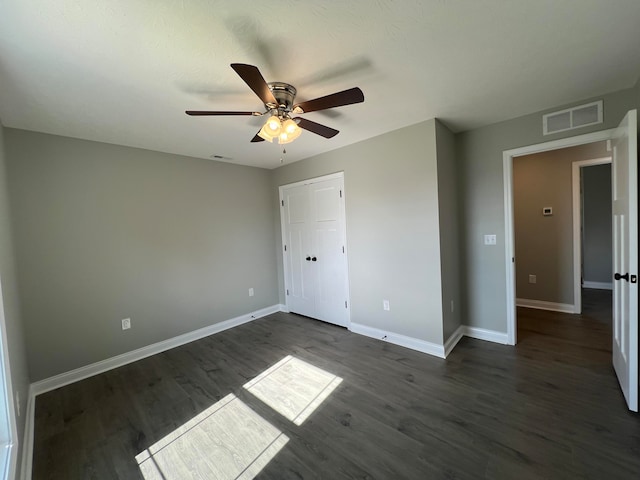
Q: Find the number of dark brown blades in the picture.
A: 5